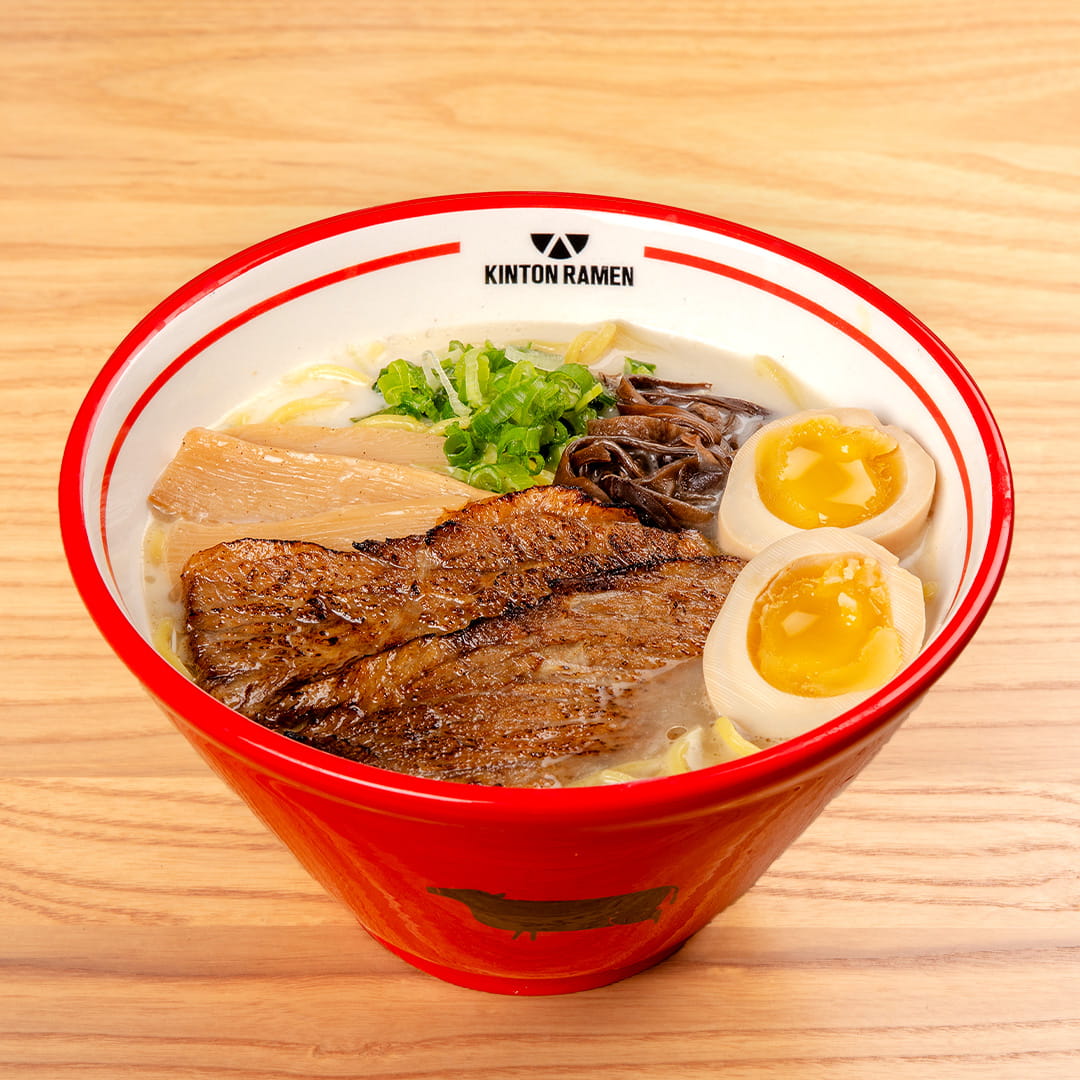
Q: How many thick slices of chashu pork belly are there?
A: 2